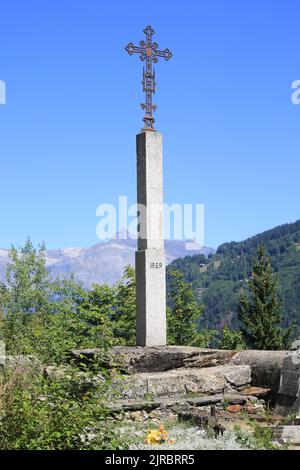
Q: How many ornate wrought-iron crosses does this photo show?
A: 1